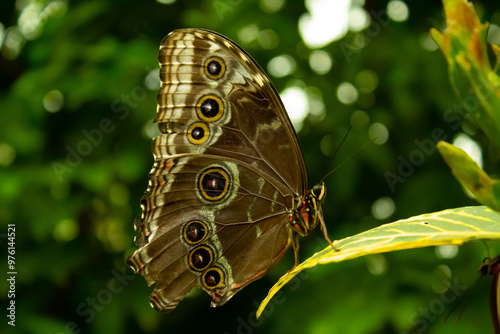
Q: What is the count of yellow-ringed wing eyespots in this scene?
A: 7